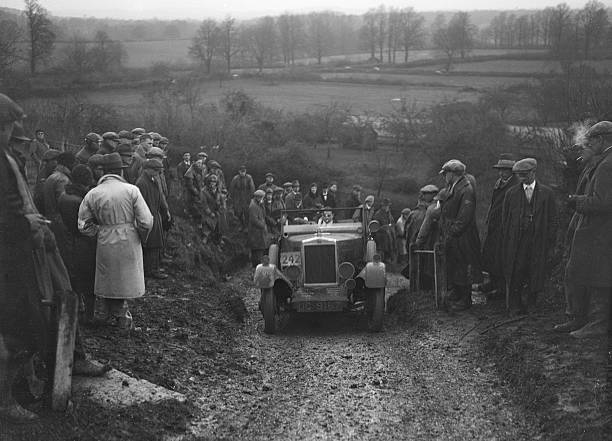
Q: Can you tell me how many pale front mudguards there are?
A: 2